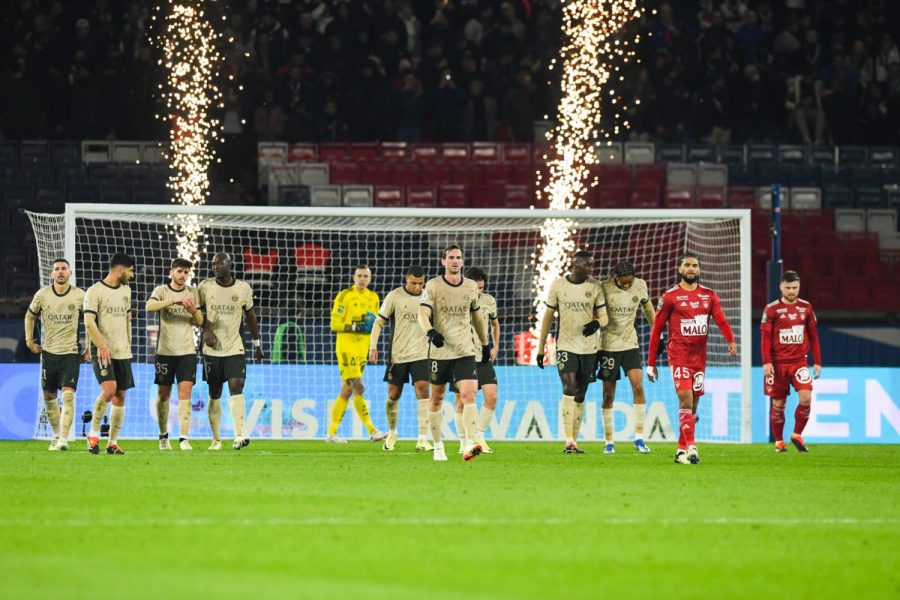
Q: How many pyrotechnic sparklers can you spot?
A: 2